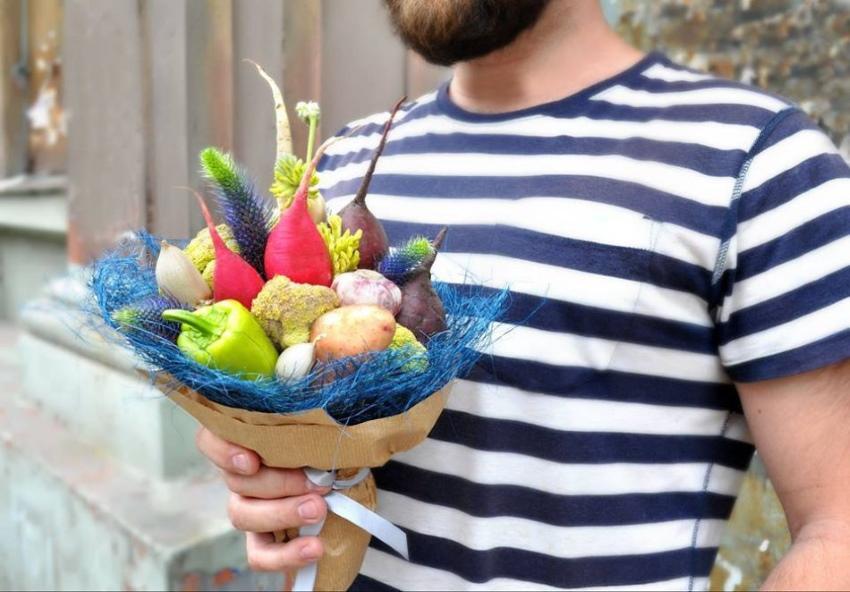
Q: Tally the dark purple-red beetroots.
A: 2